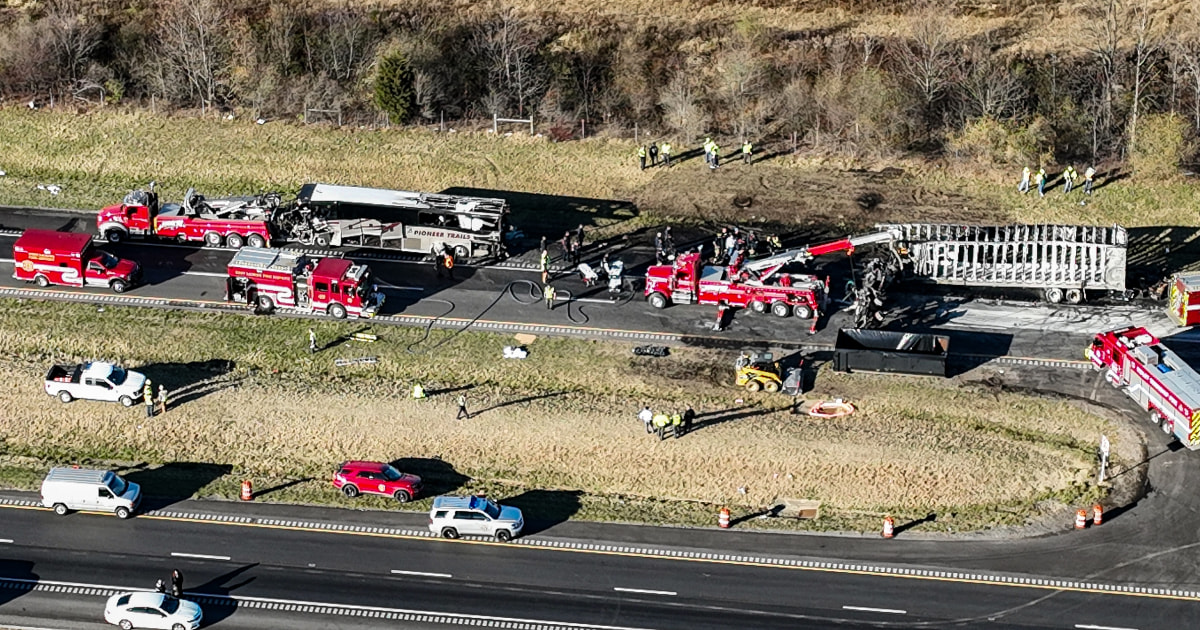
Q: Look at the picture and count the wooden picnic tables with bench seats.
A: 0